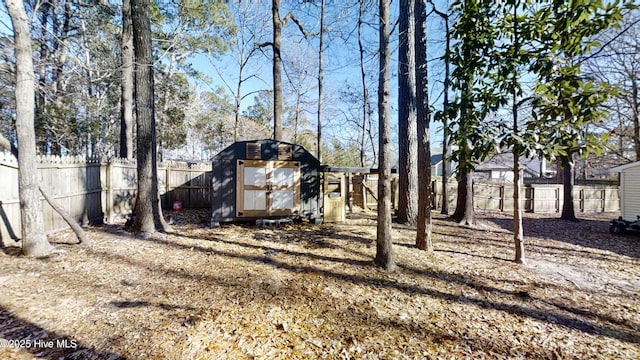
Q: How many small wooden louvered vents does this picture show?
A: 2